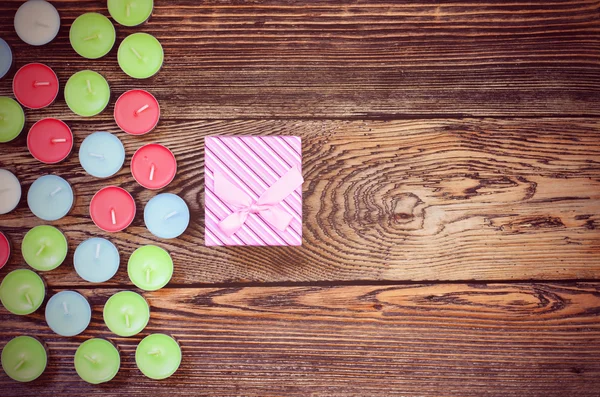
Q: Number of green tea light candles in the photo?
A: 12